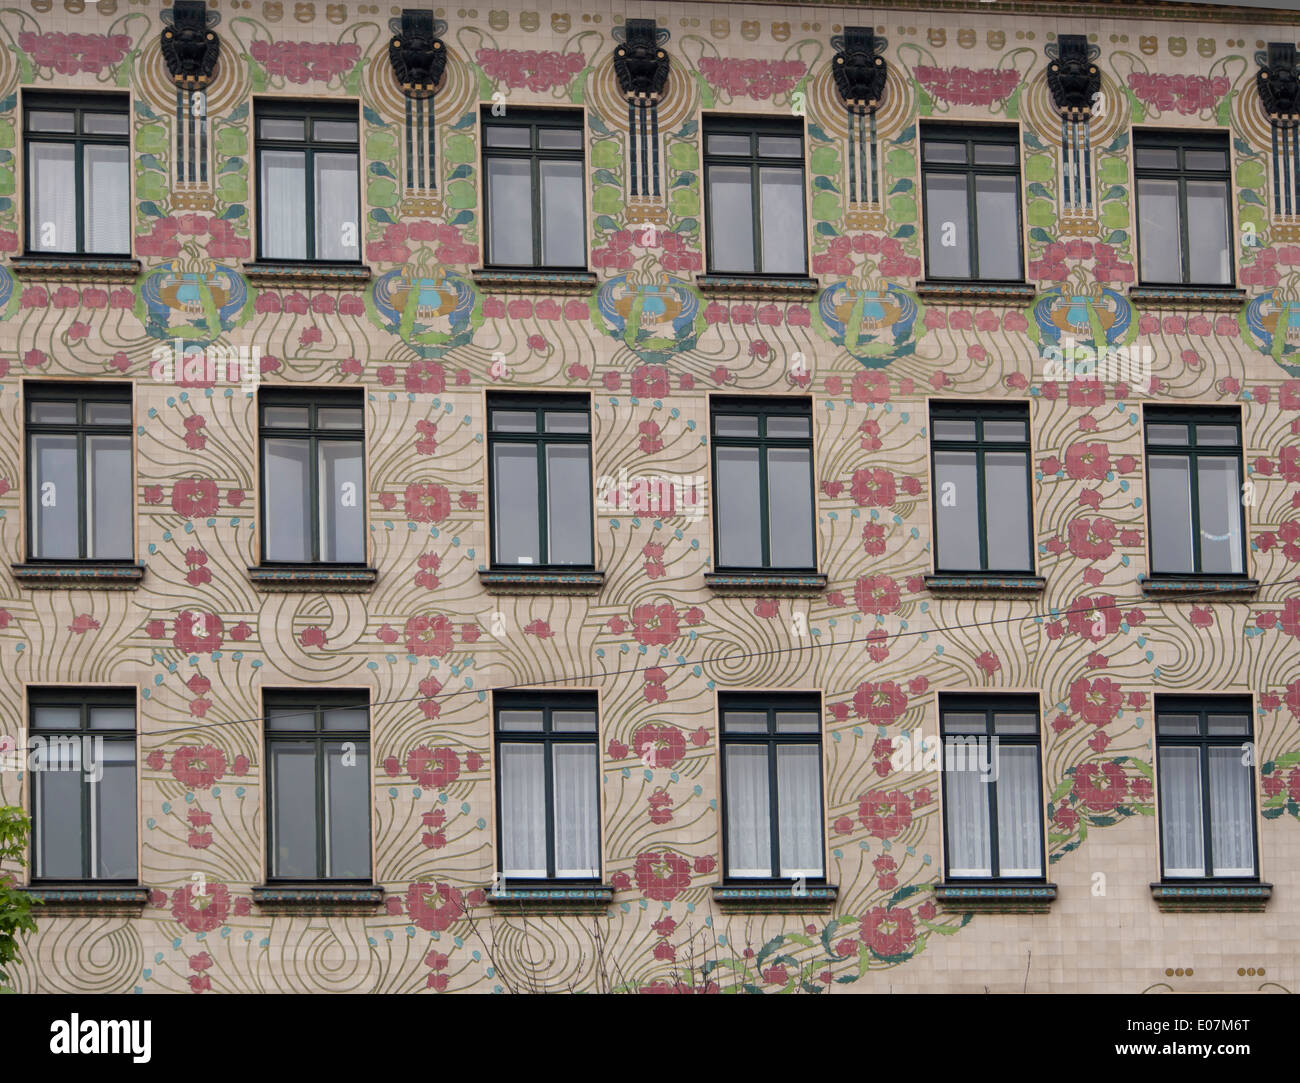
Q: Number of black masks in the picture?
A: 6